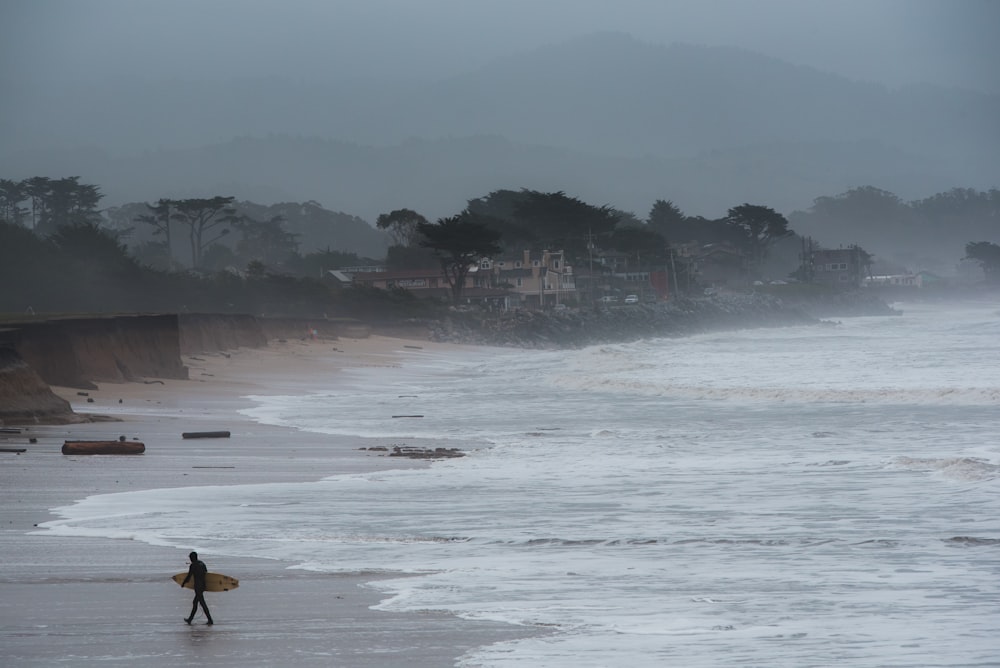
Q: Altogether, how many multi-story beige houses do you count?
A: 1